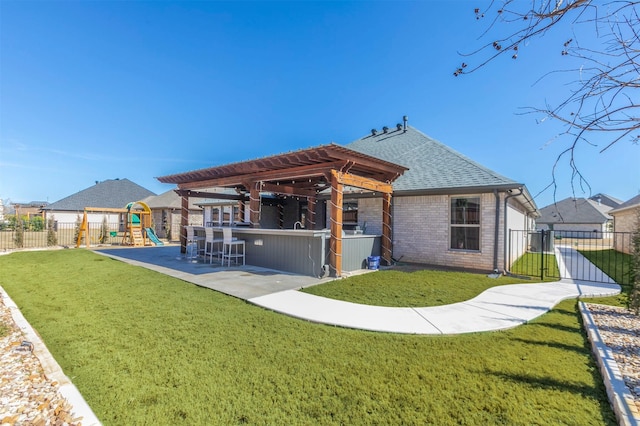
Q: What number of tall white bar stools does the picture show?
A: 3